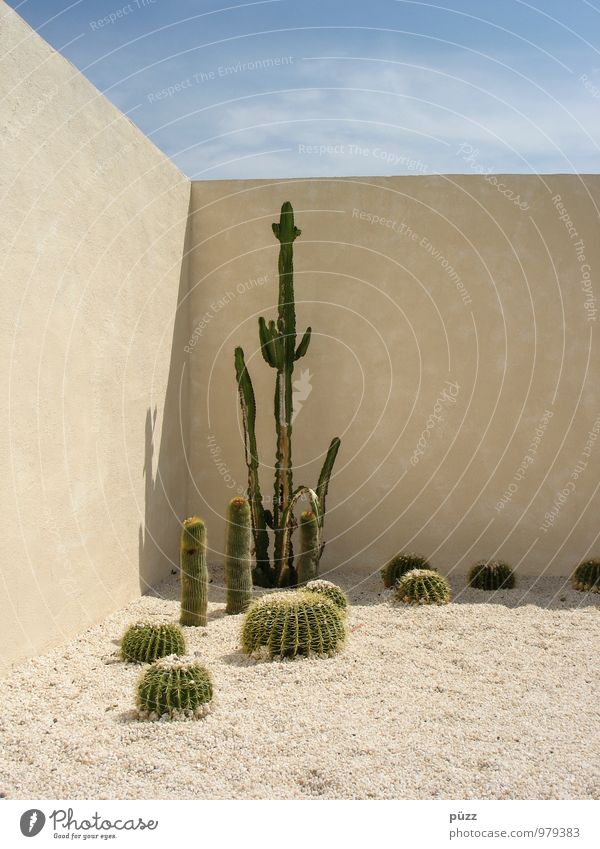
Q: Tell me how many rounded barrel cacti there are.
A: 8